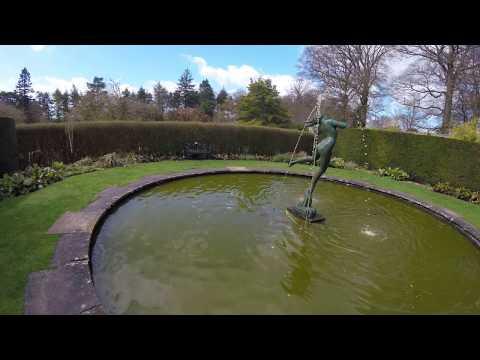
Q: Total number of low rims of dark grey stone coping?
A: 1